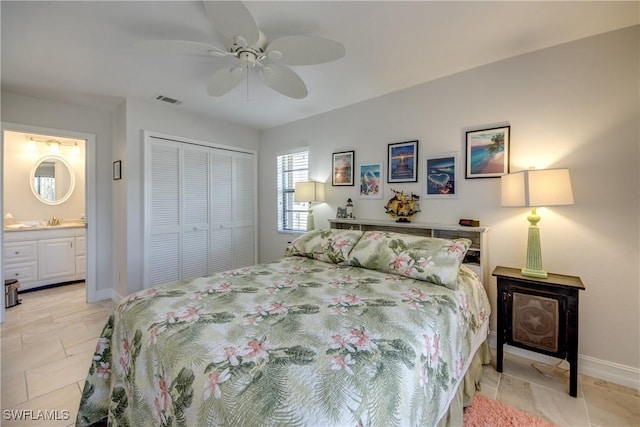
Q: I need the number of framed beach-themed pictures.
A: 5